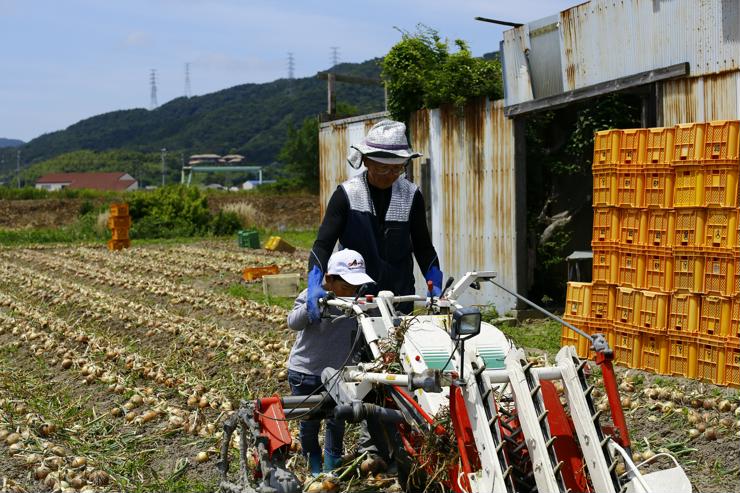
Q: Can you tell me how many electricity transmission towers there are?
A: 4